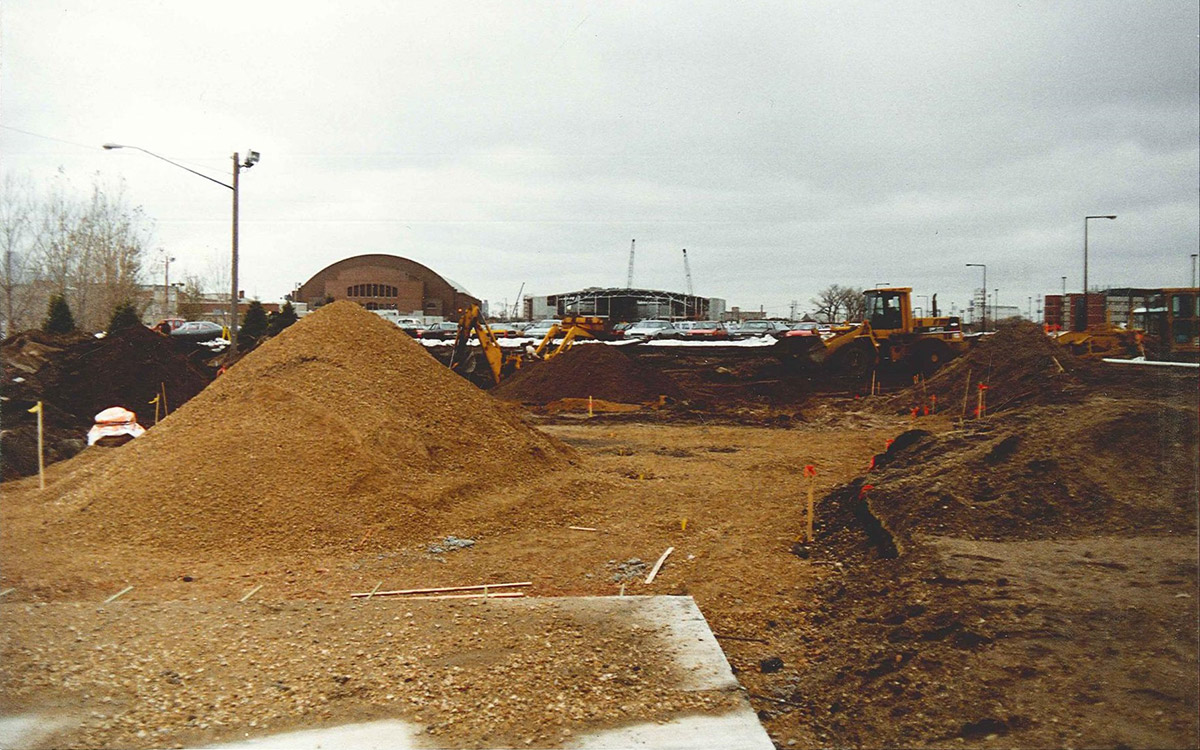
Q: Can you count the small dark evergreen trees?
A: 4